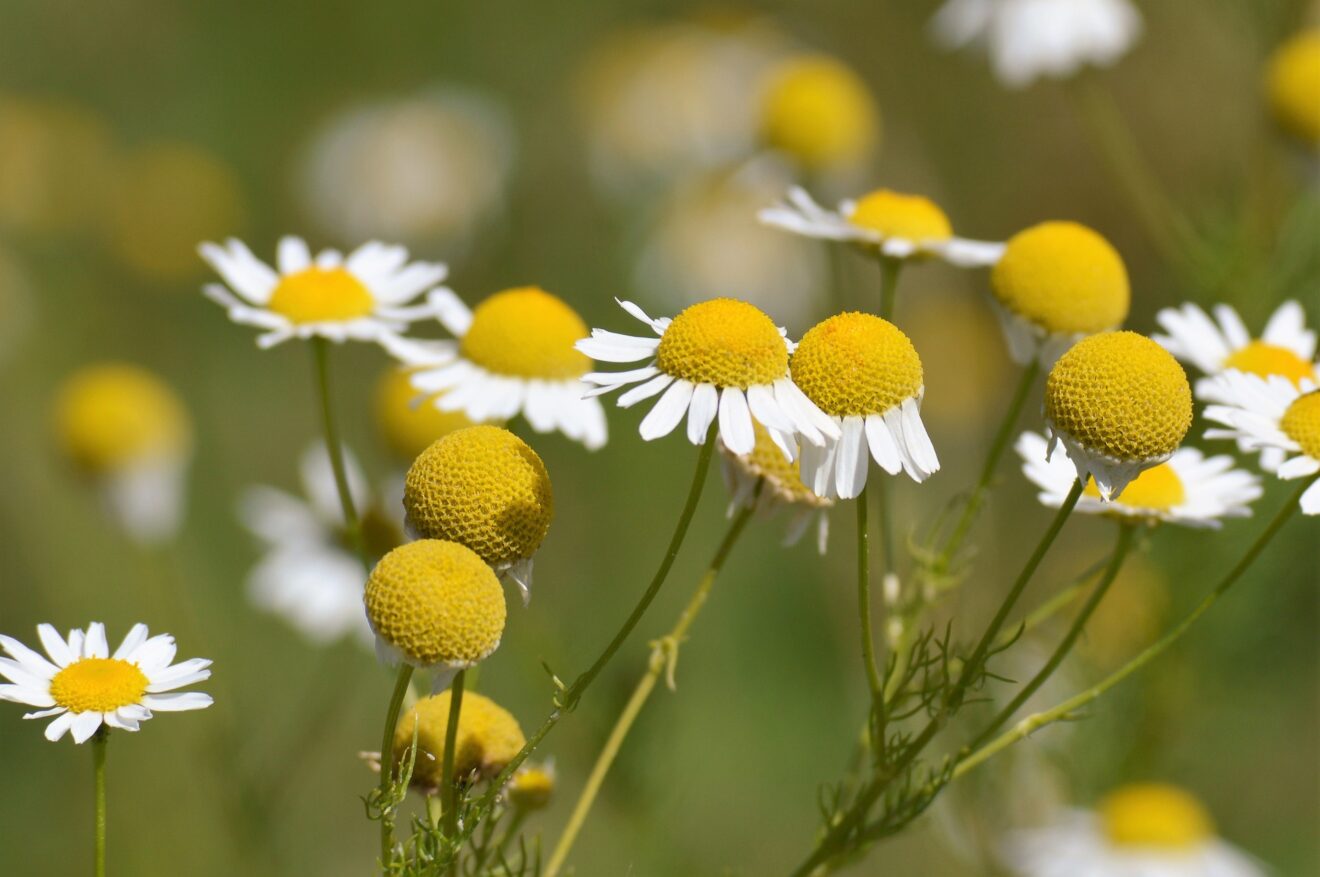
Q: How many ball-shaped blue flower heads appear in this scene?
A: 0